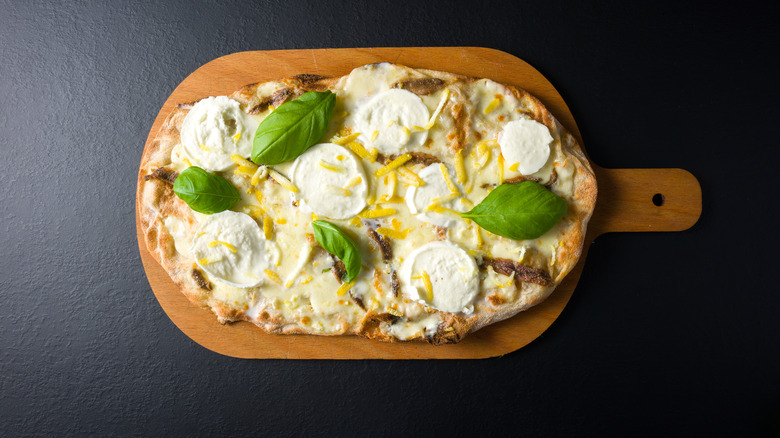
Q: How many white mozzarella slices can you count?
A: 7